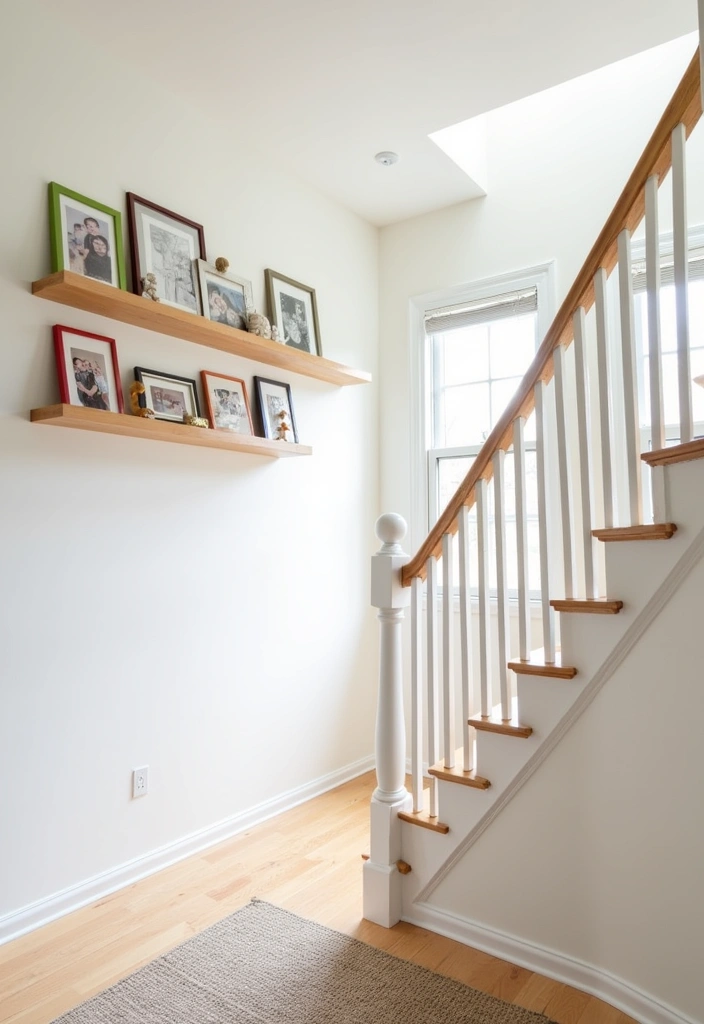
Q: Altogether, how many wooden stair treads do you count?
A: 8